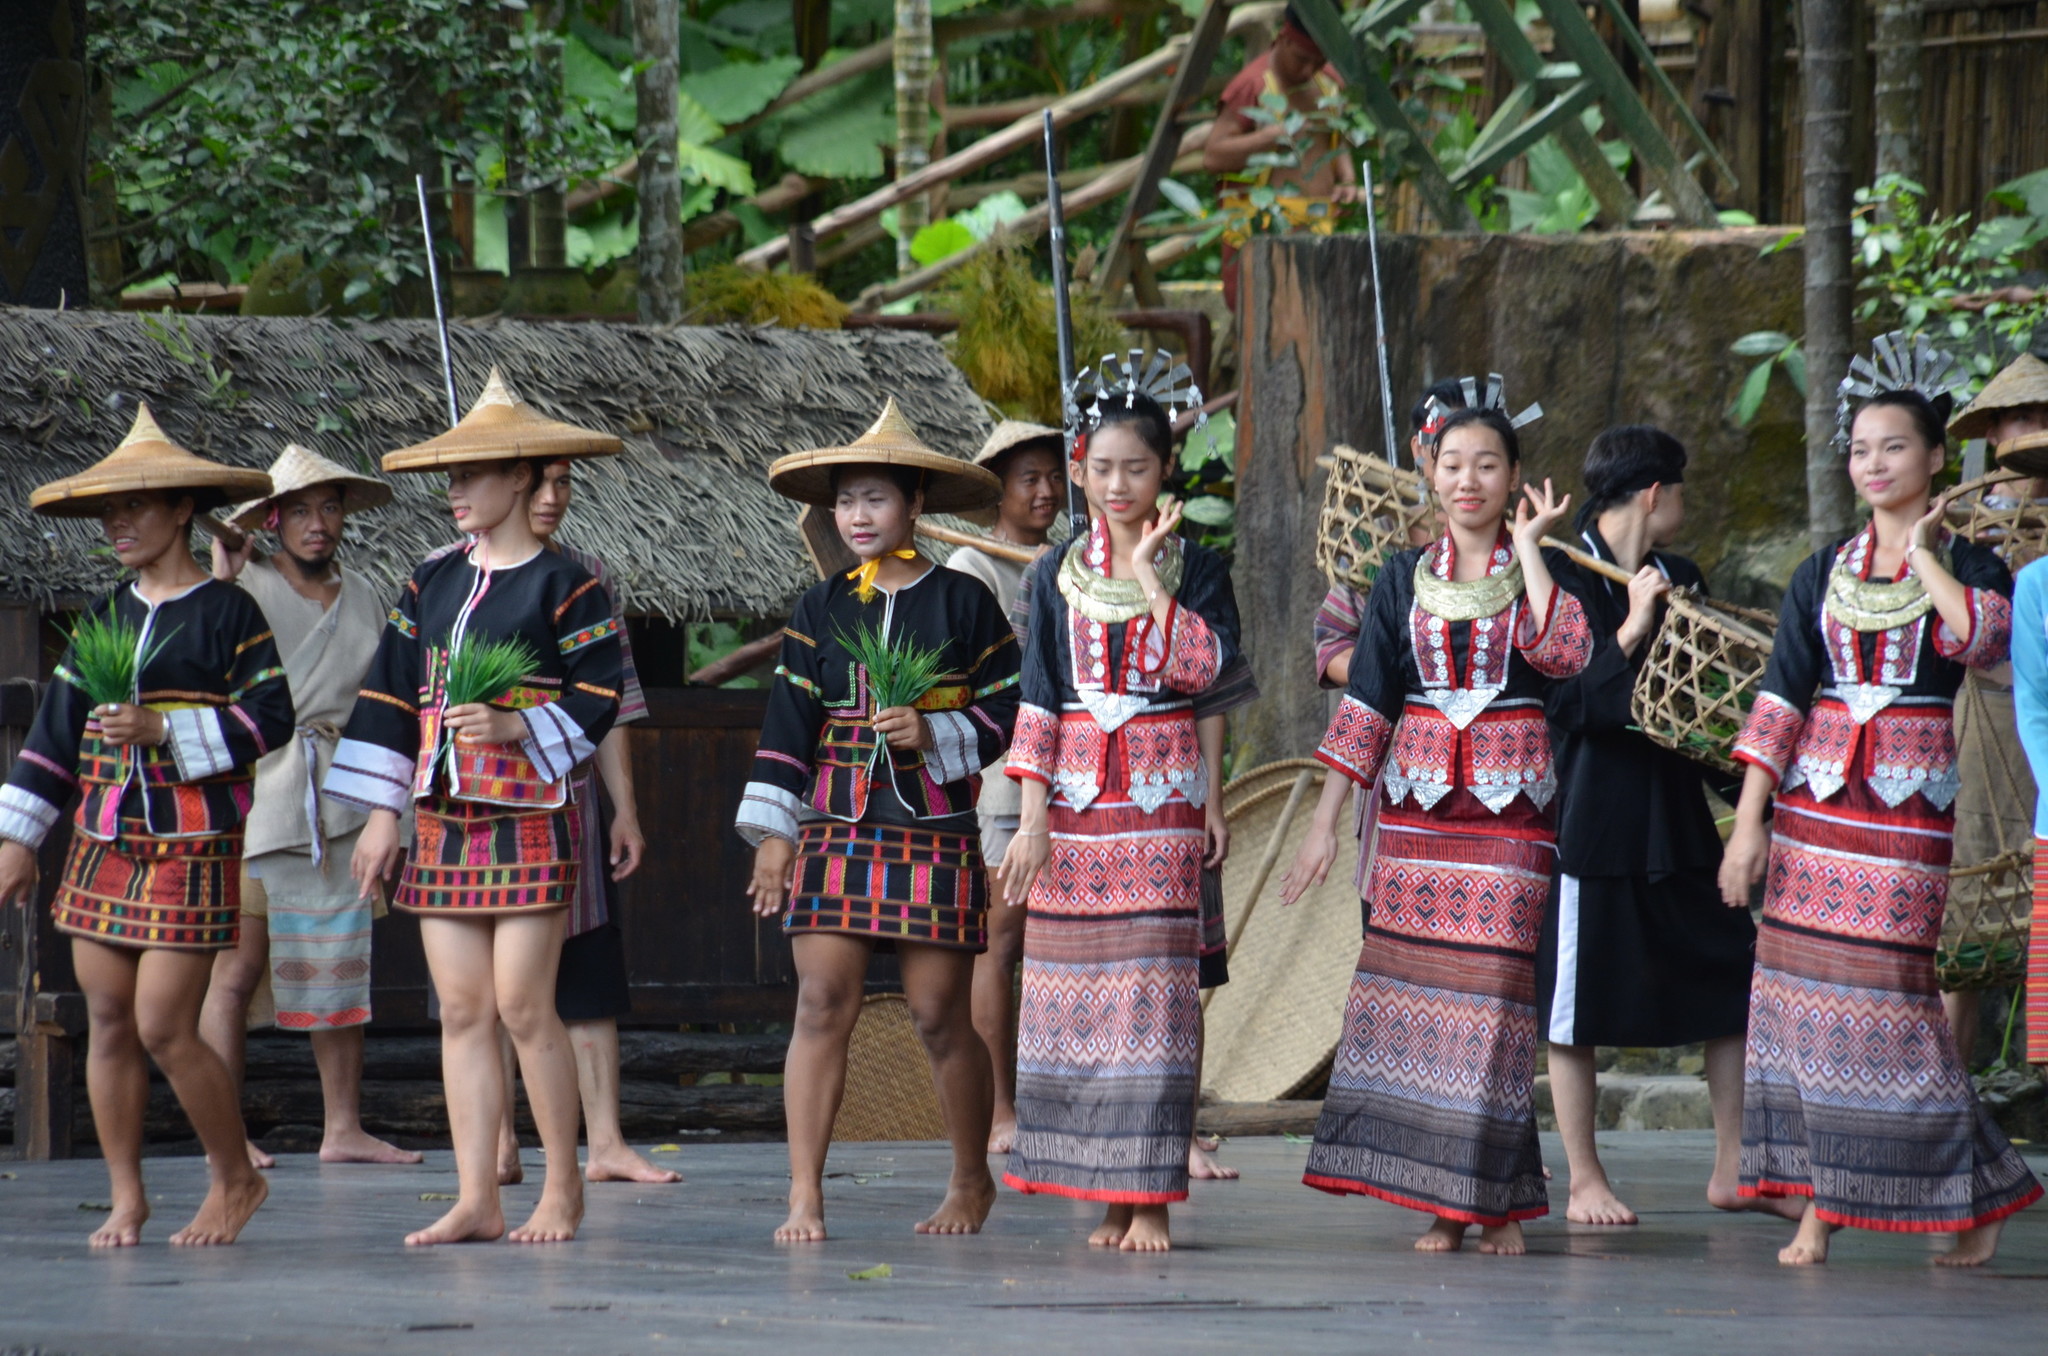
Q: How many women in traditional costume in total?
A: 6